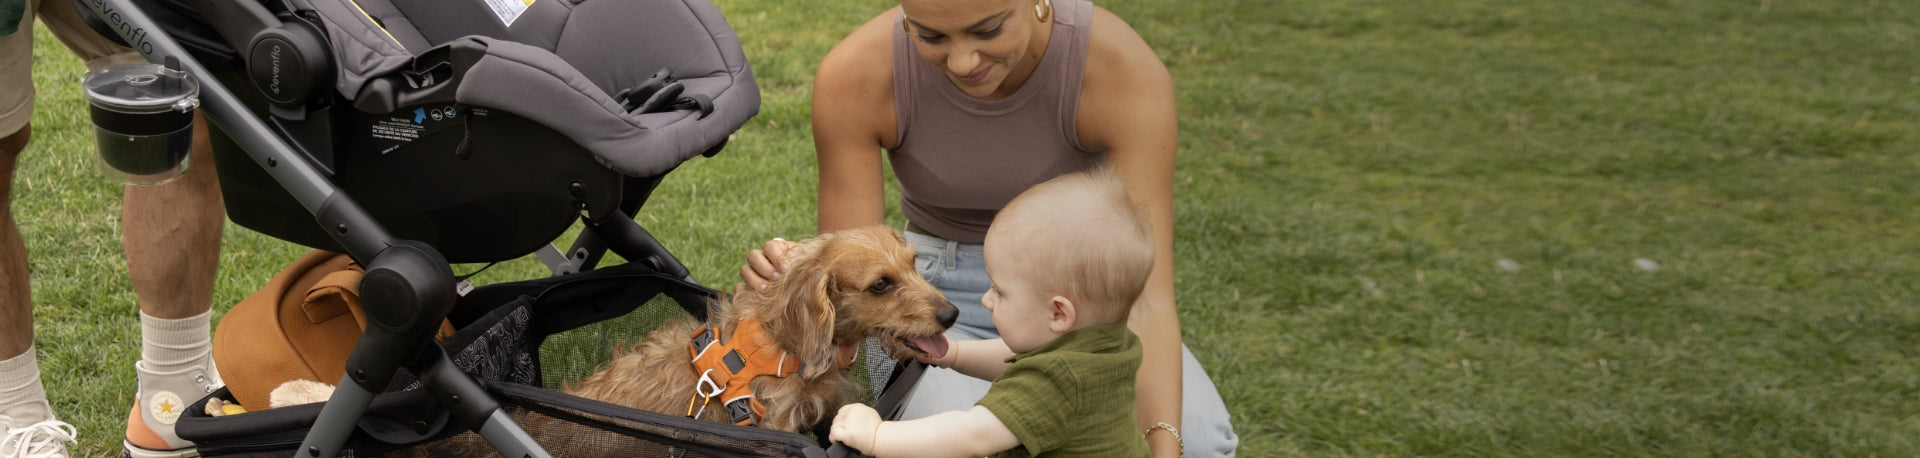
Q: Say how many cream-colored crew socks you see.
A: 2